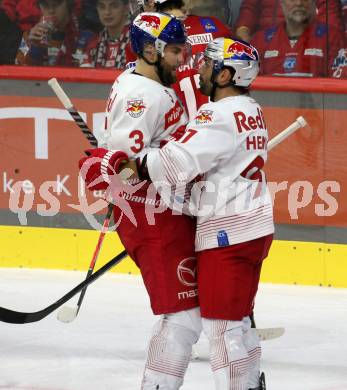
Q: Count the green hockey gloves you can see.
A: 0